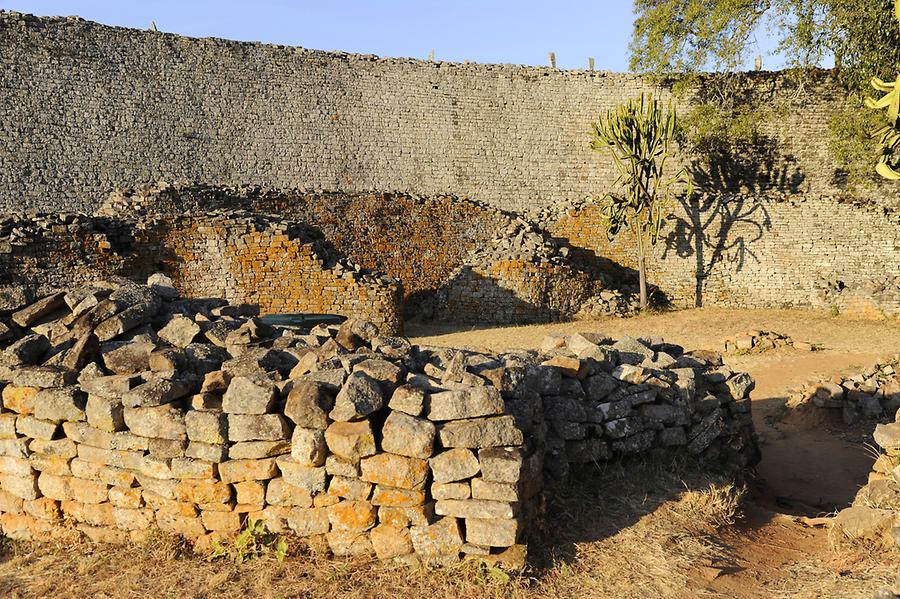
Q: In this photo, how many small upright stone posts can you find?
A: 5